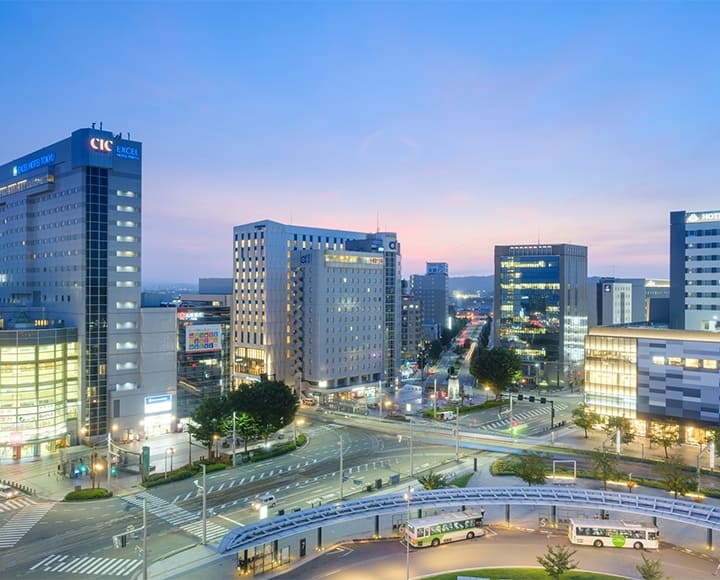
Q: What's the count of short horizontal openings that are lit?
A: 12